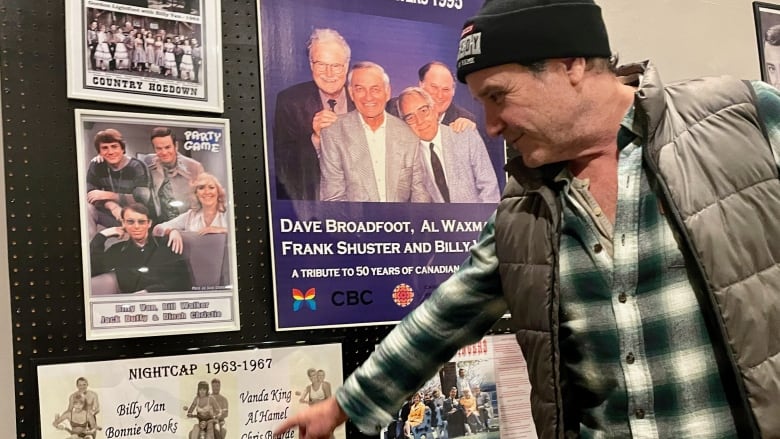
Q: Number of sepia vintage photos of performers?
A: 3